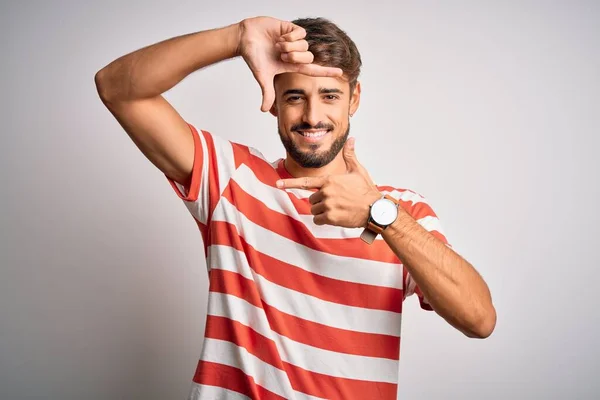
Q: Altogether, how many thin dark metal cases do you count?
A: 1